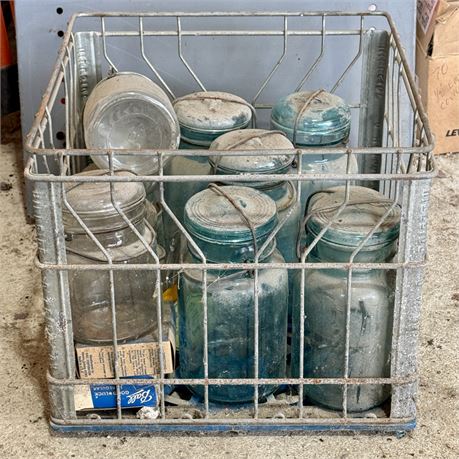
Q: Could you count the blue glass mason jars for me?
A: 5